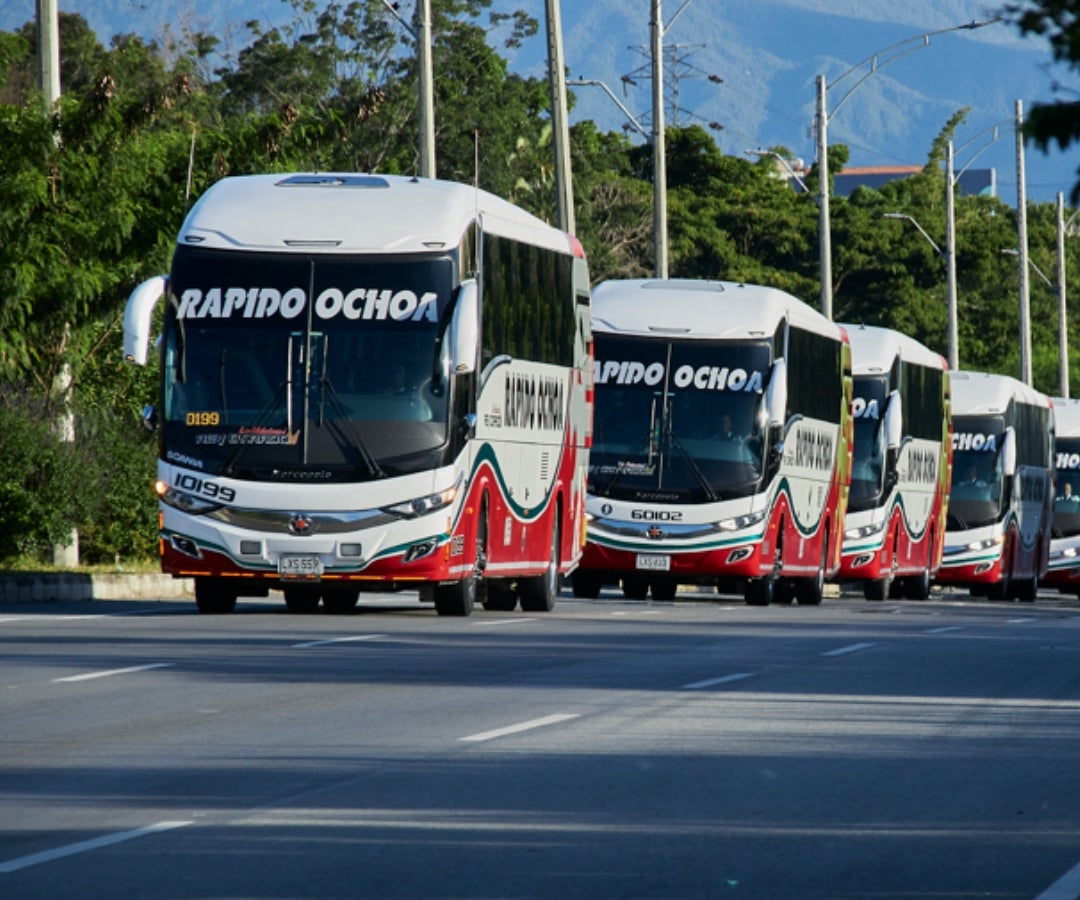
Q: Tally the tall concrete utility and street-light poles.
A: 8